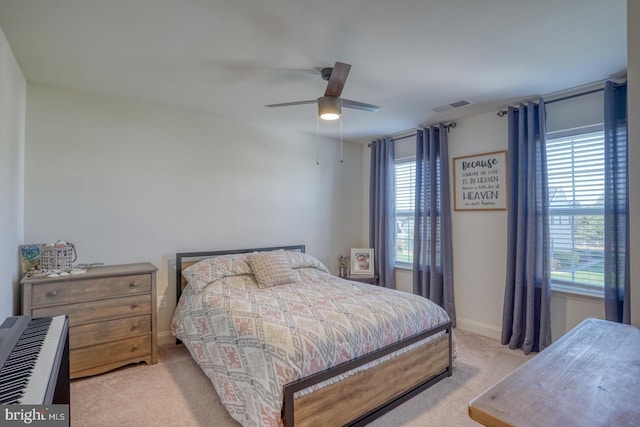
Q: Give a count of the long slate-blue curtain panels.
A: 4